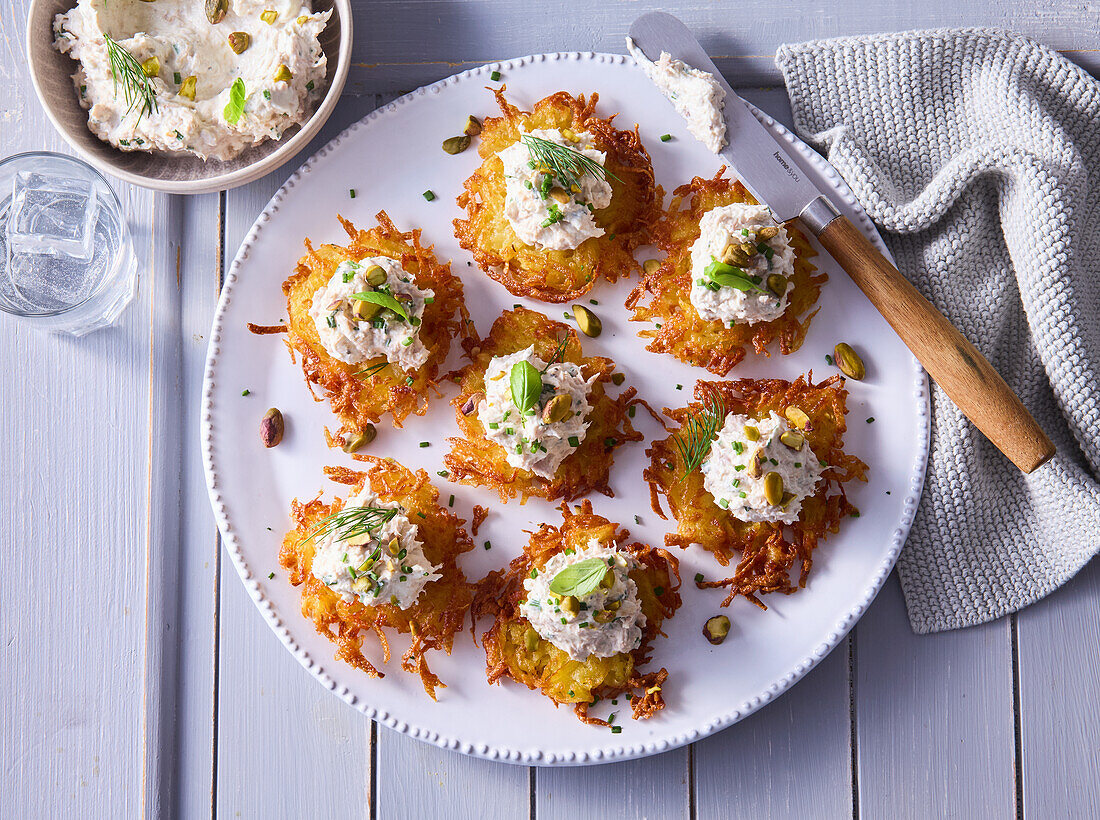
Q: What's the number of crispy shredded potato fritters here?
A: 7